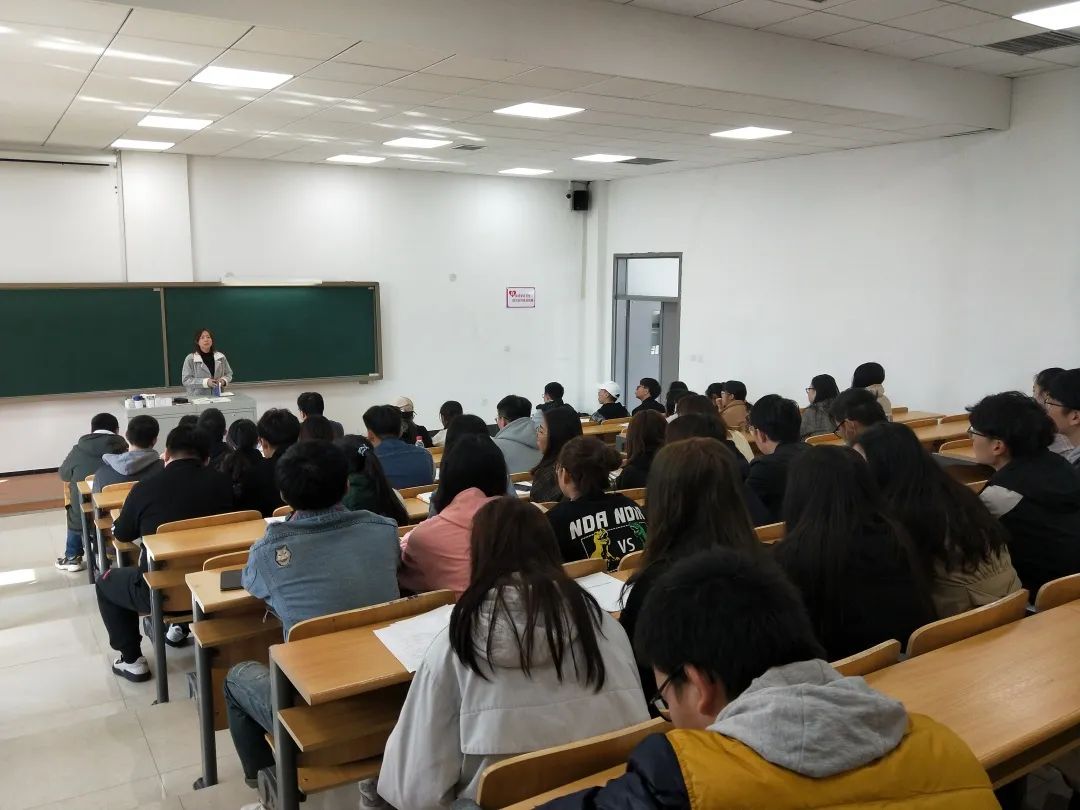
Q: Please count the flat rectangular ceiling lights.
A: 10